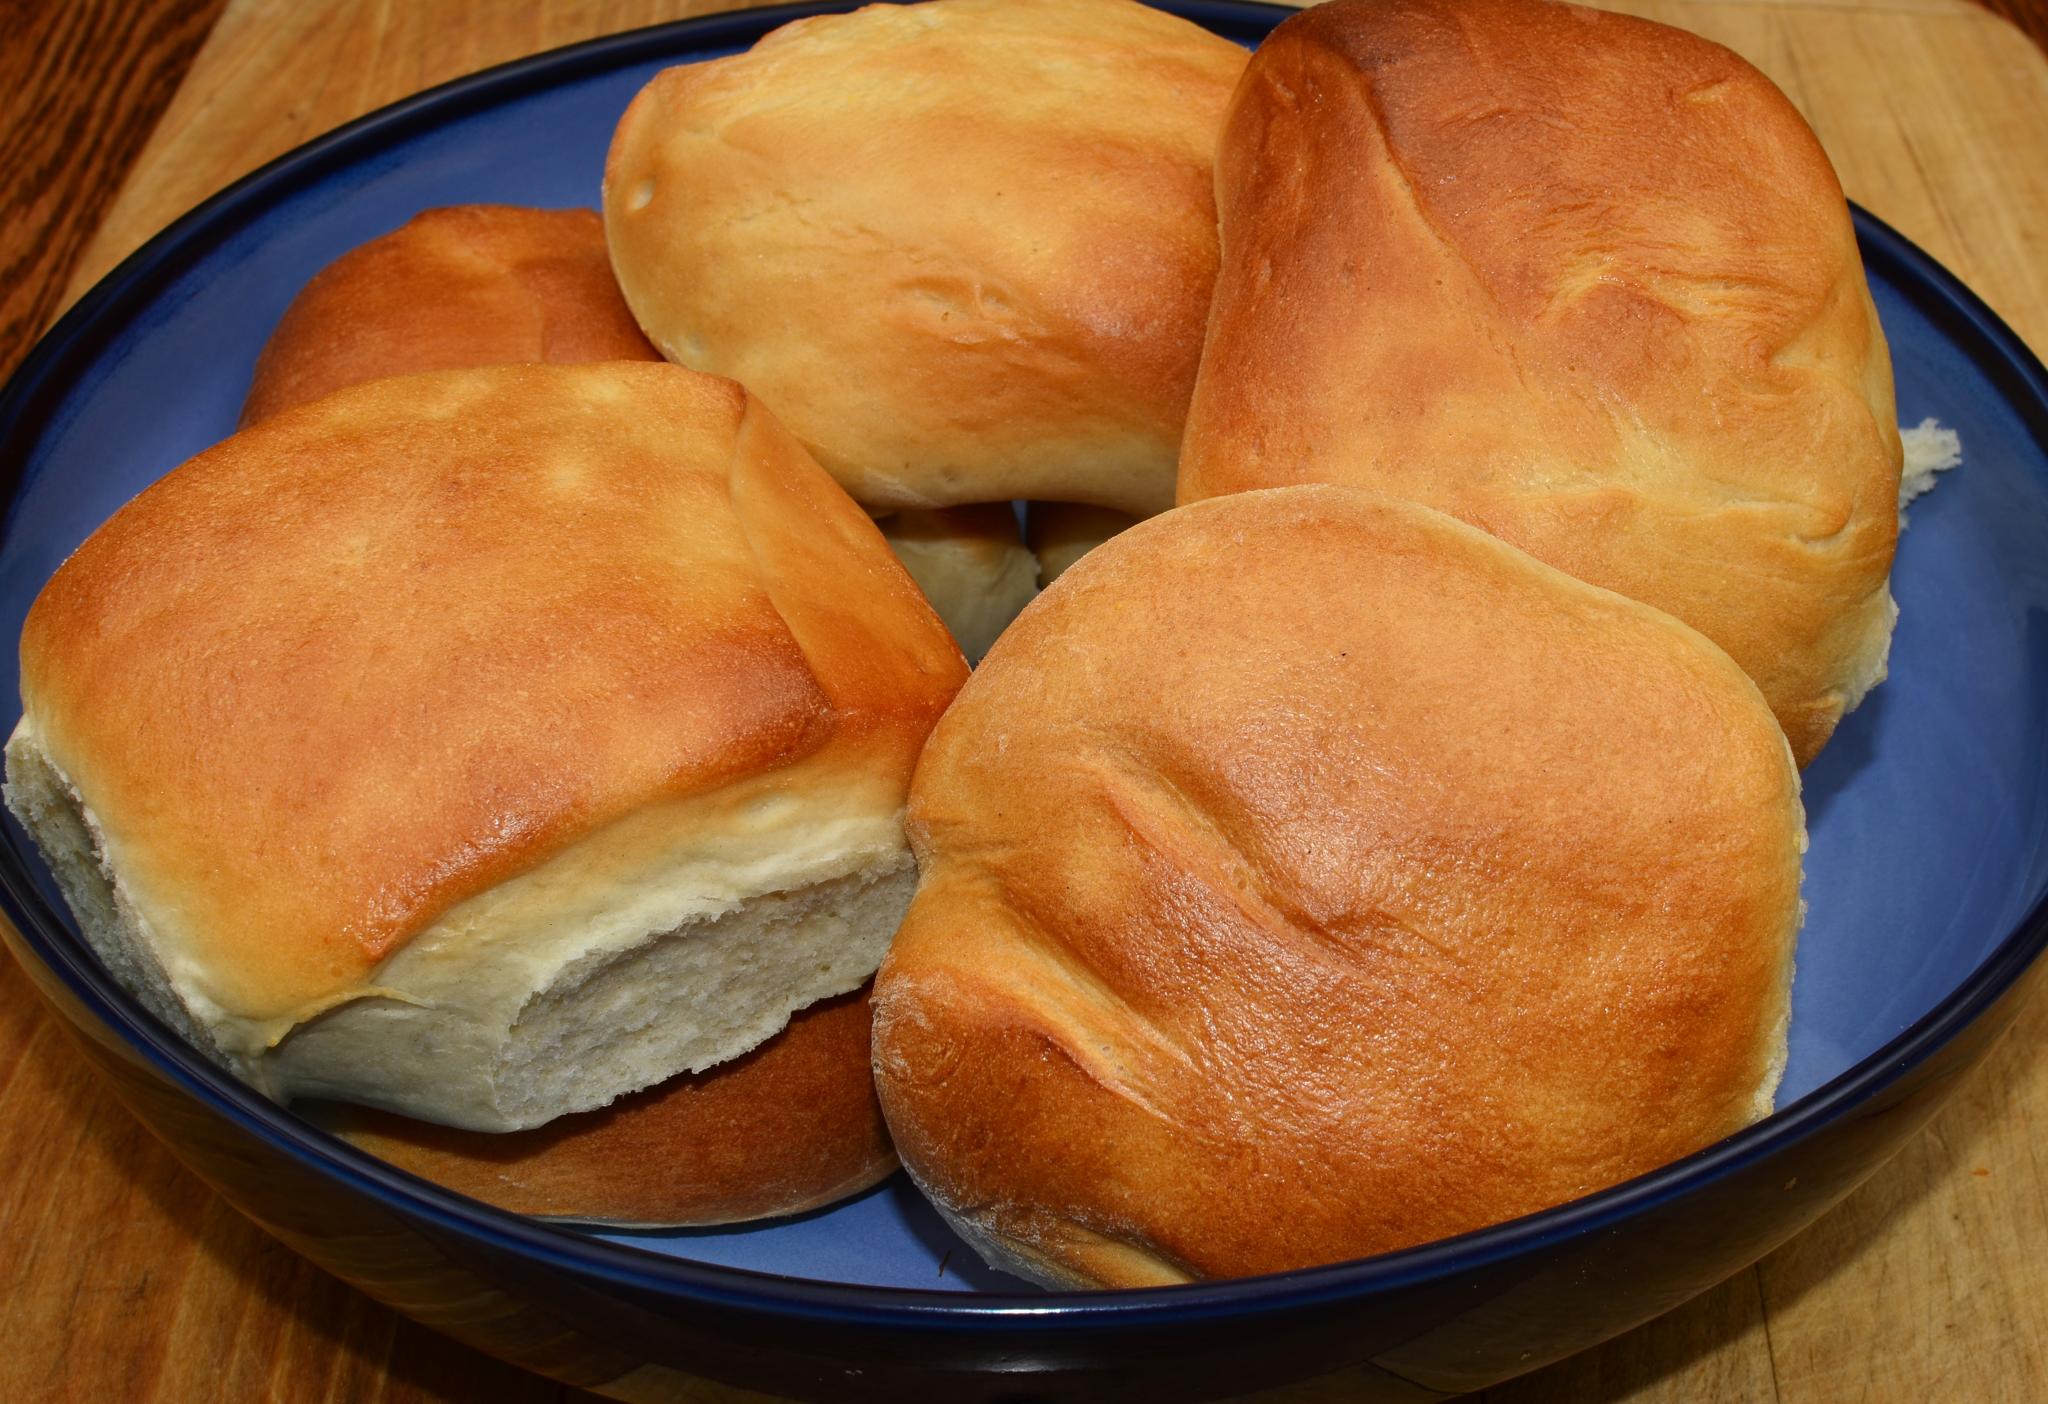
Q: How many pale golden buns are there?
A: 1